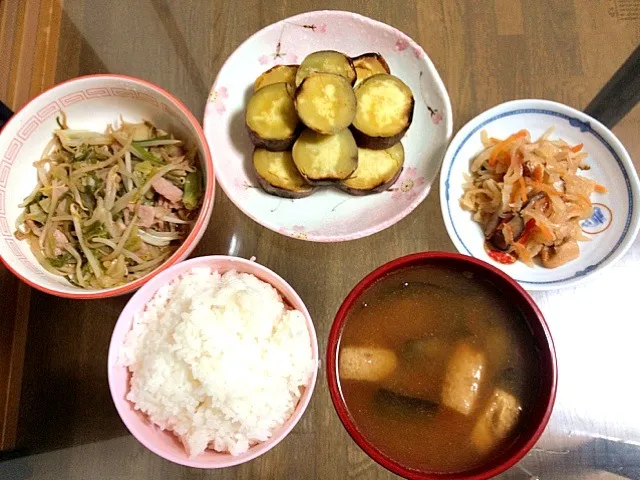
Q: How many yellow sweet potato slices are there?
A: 9